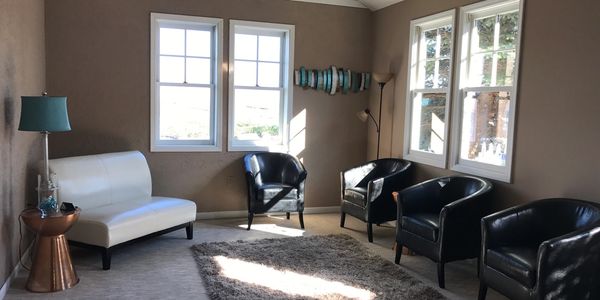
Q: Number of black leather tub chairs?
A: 4